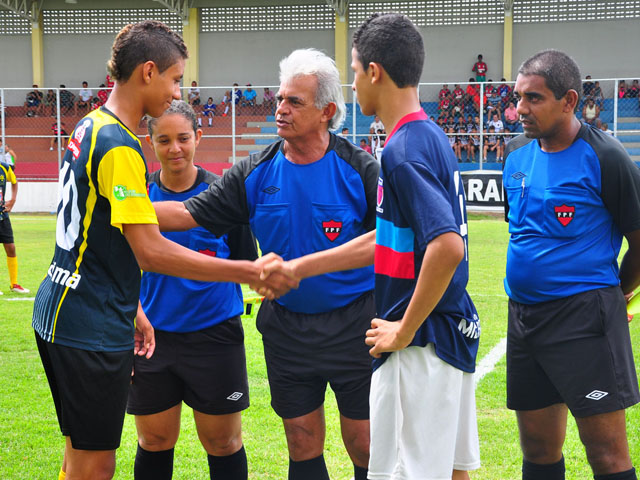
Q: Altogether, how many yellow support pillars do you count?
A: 4